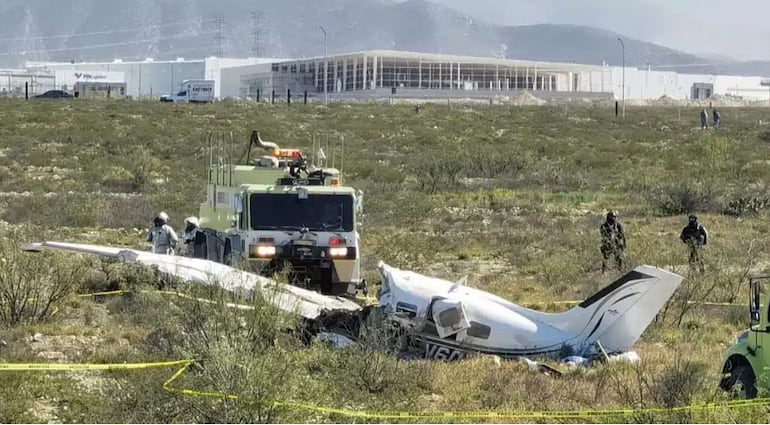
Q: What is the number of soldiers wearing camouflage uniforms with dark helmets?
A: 2